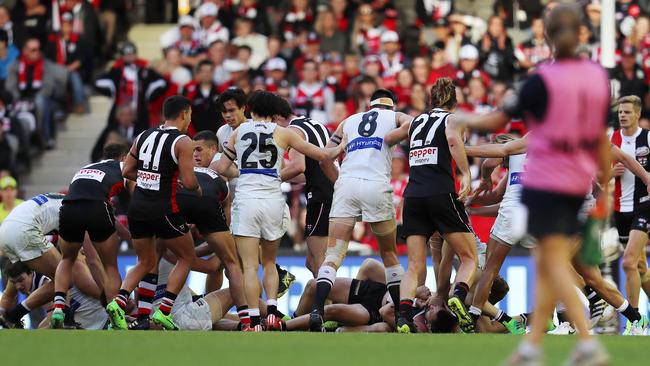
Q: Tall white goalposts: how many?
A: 1